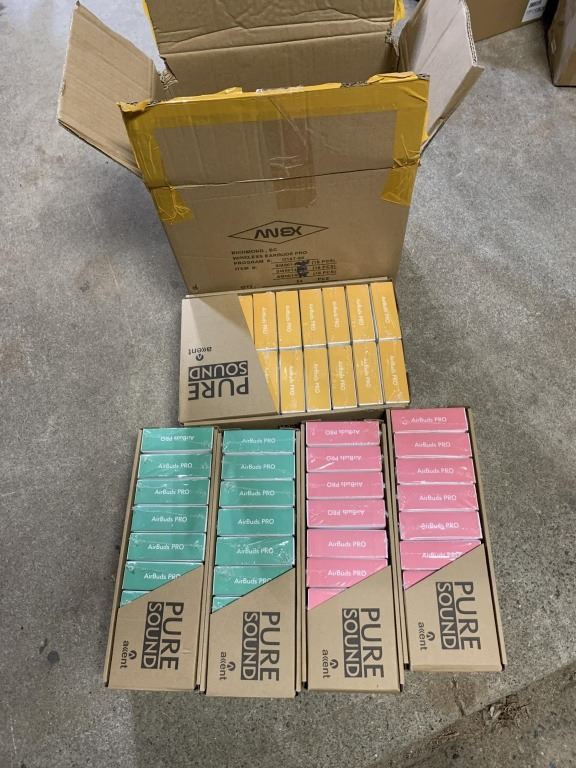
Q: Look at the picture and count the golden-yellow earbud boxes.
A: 13